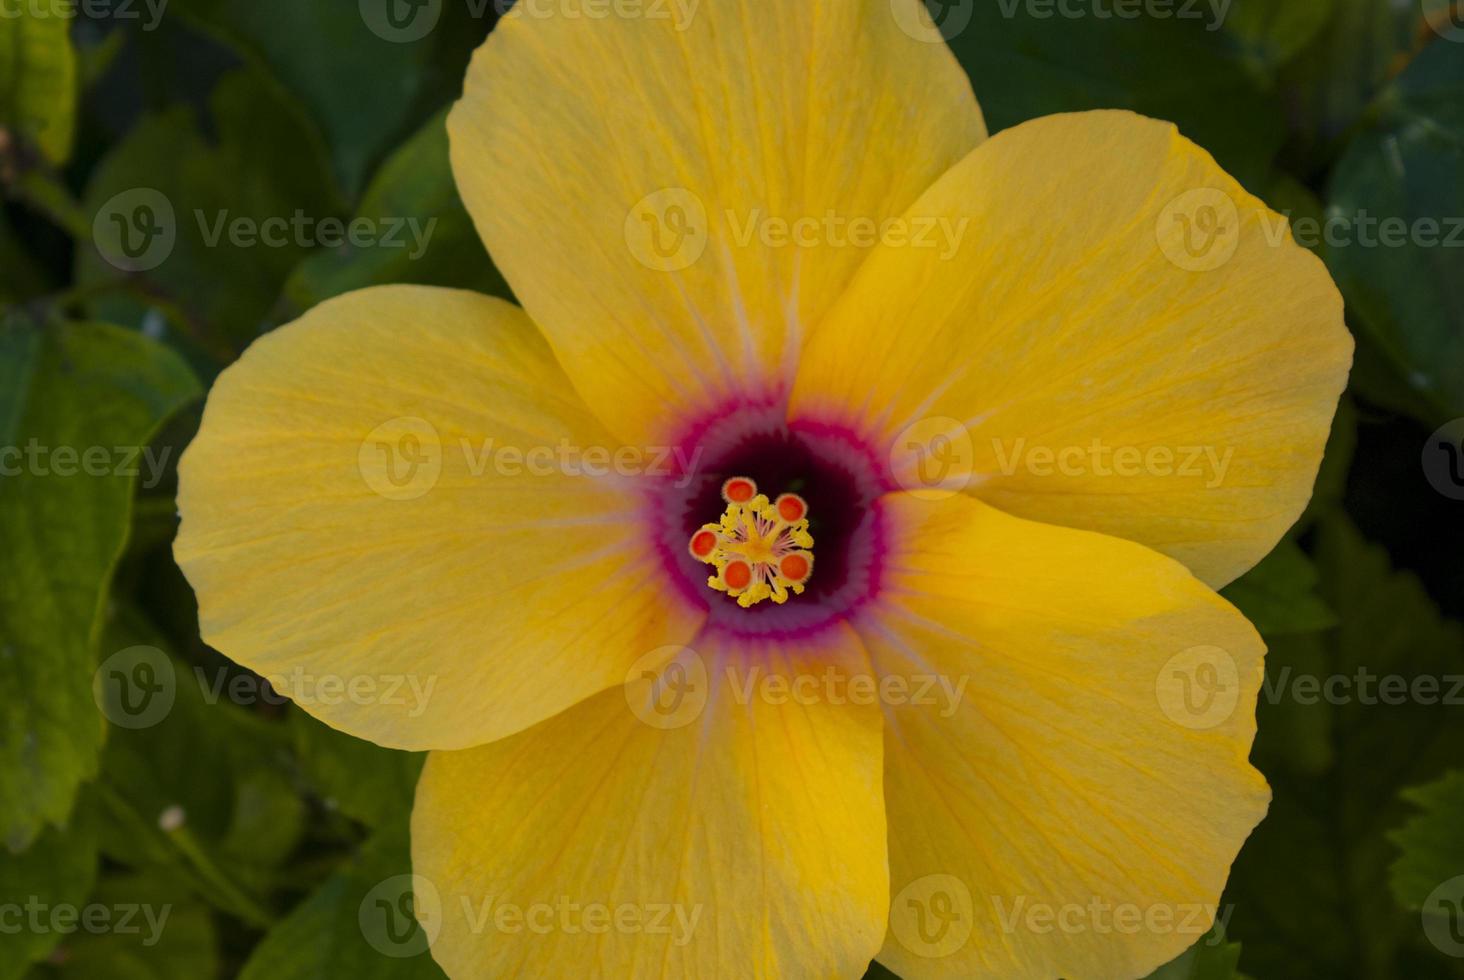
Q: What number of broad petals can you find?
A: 5